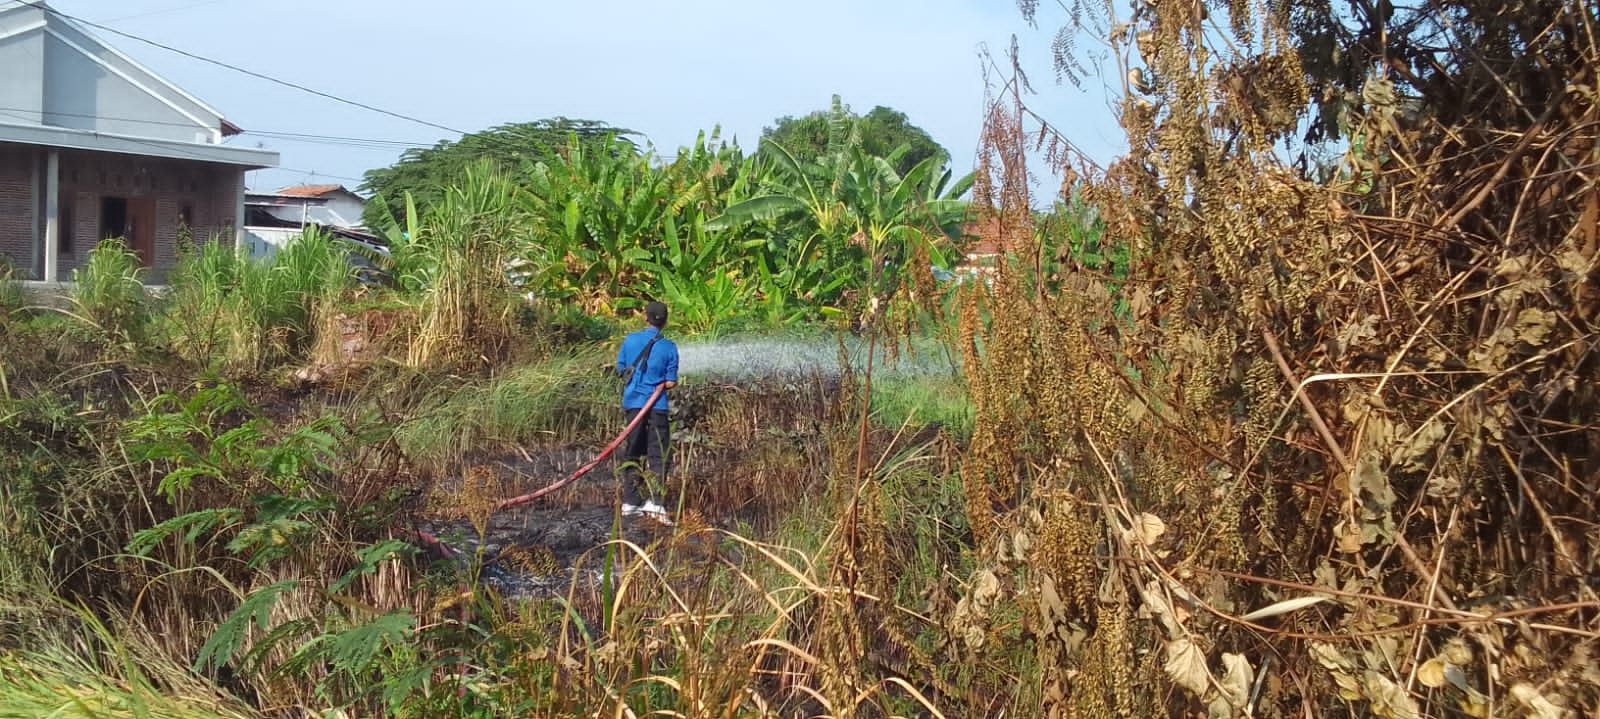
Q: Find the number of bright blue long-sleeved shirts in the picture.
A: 1